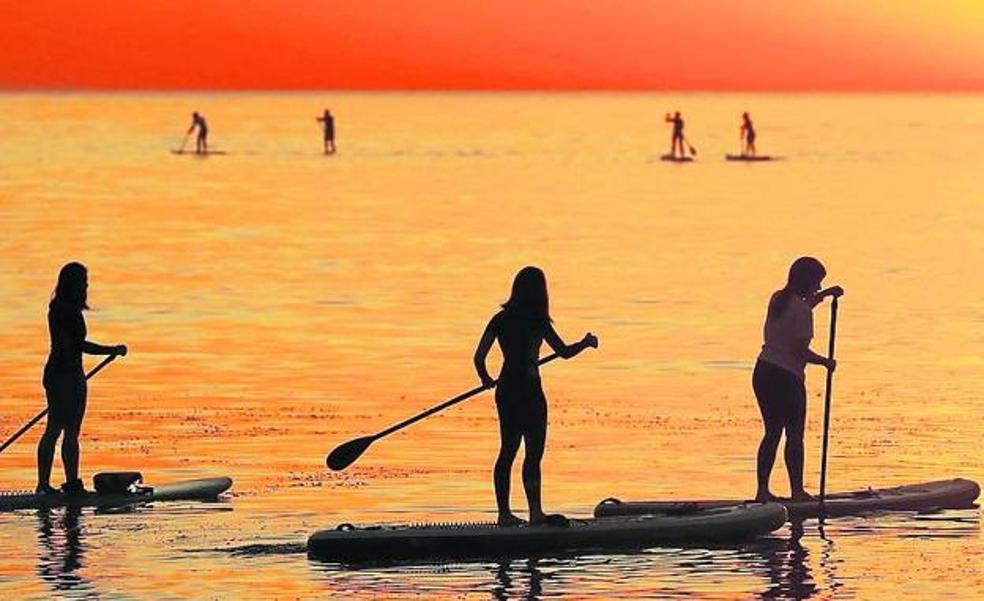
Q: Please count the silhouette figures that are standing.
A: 7